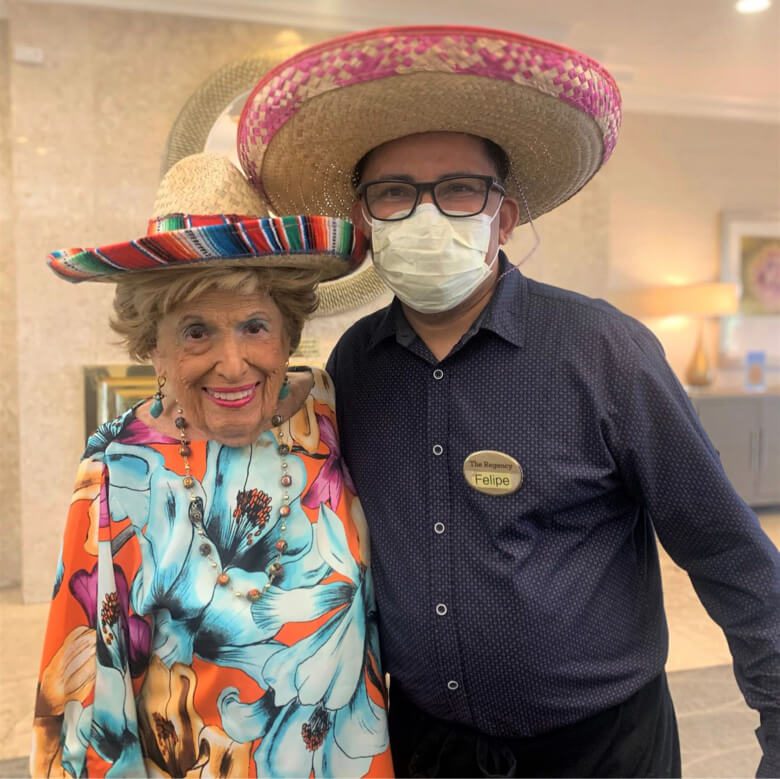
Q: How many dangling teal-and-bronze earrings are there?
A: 2